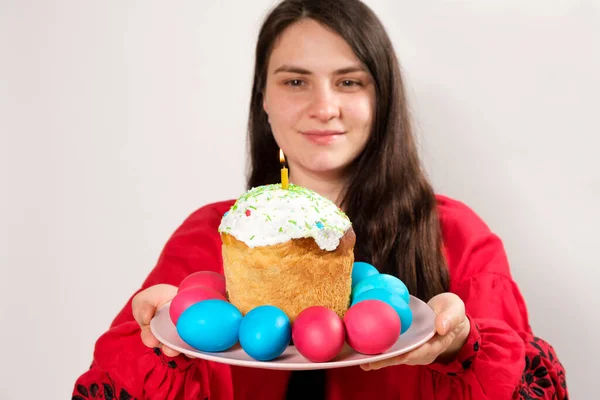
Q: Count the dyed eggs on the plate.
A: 9